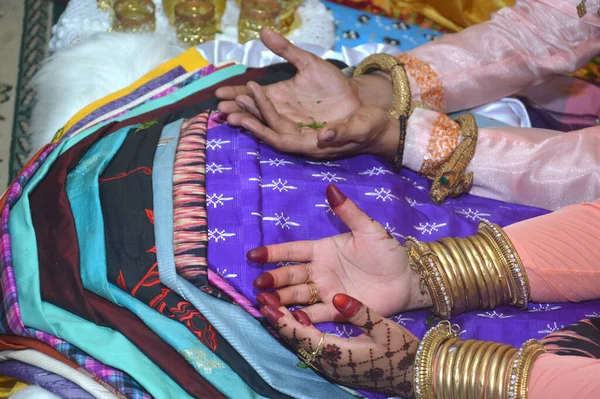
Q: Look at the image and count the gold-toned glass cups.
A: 3